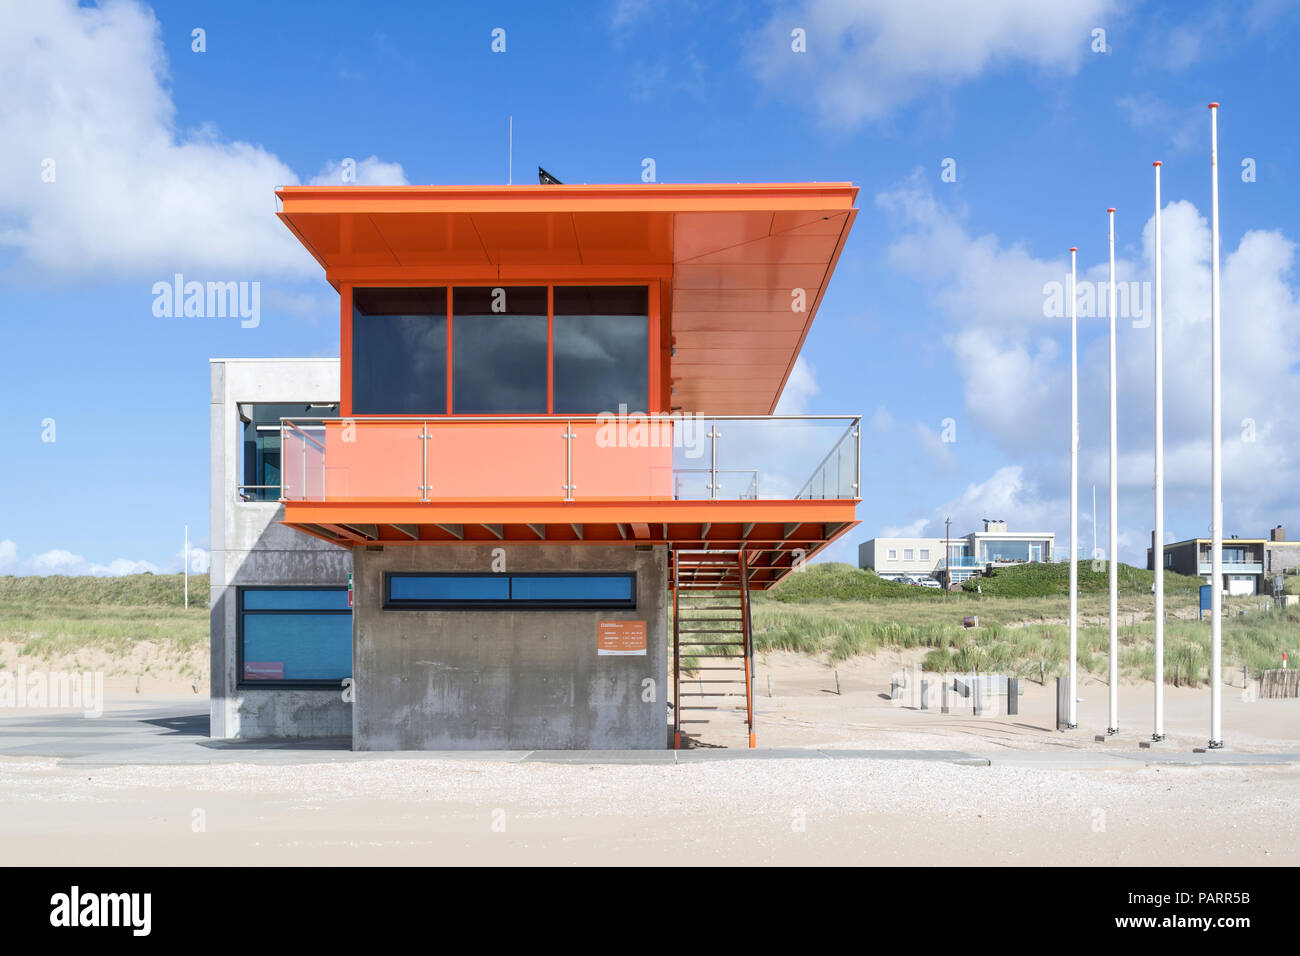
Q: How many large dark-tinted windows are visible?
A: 3